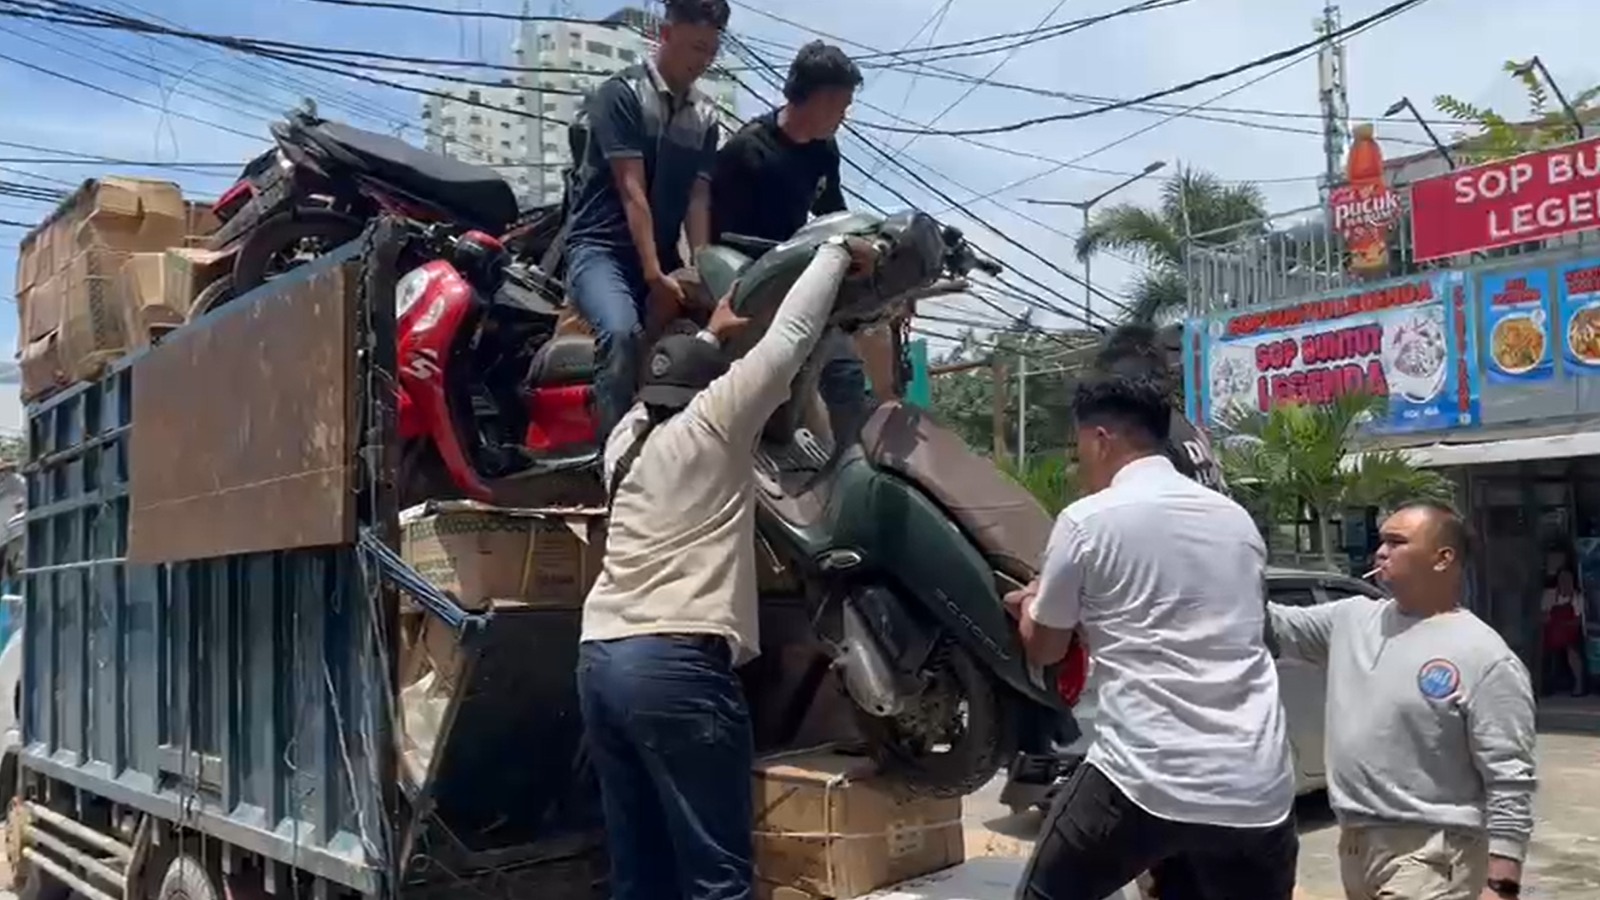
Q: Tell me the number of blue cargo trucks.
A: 1